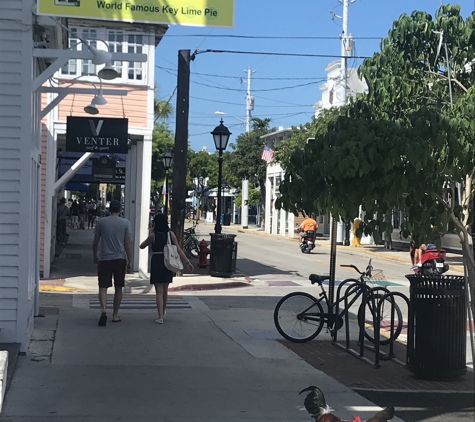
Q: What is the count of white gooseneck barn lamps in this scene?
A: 4